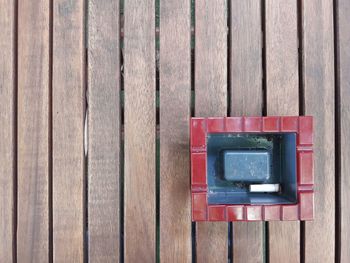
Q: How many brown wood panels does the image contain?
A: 11